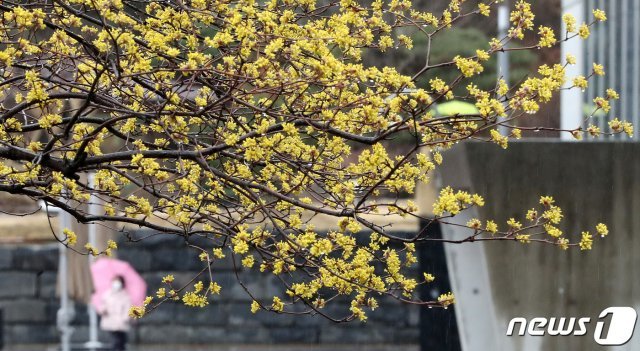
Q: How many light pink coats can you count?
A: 1